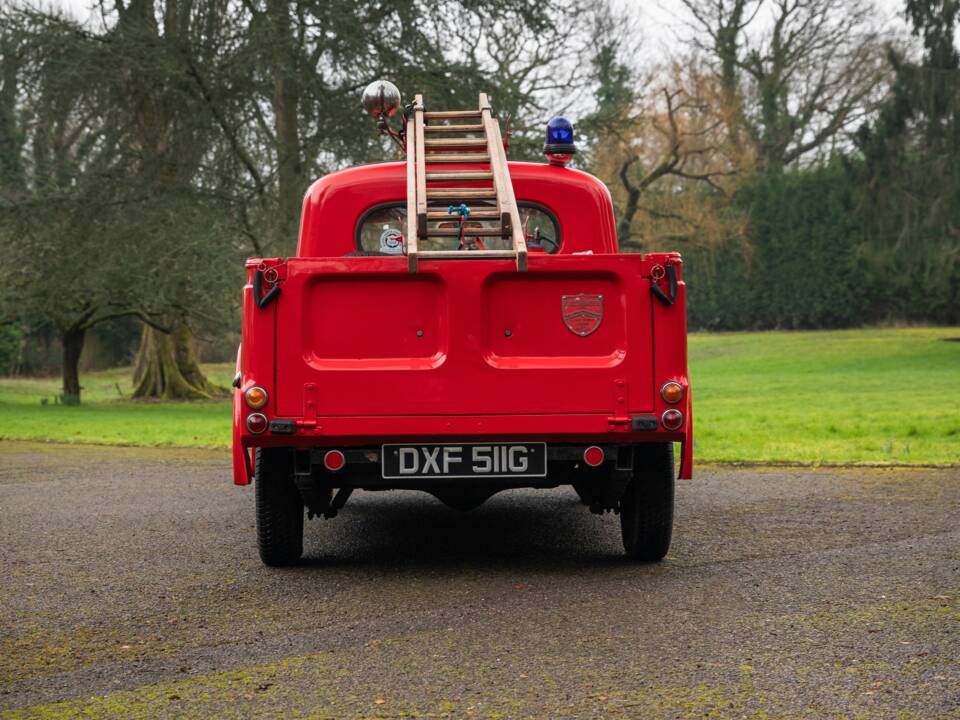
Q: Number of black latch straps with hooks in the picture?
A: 2